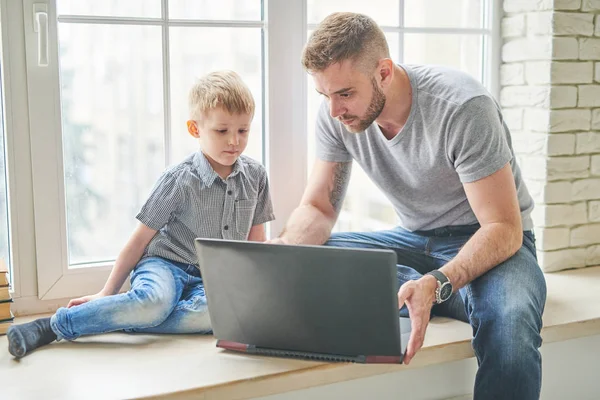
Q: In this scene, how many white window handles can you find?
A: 1